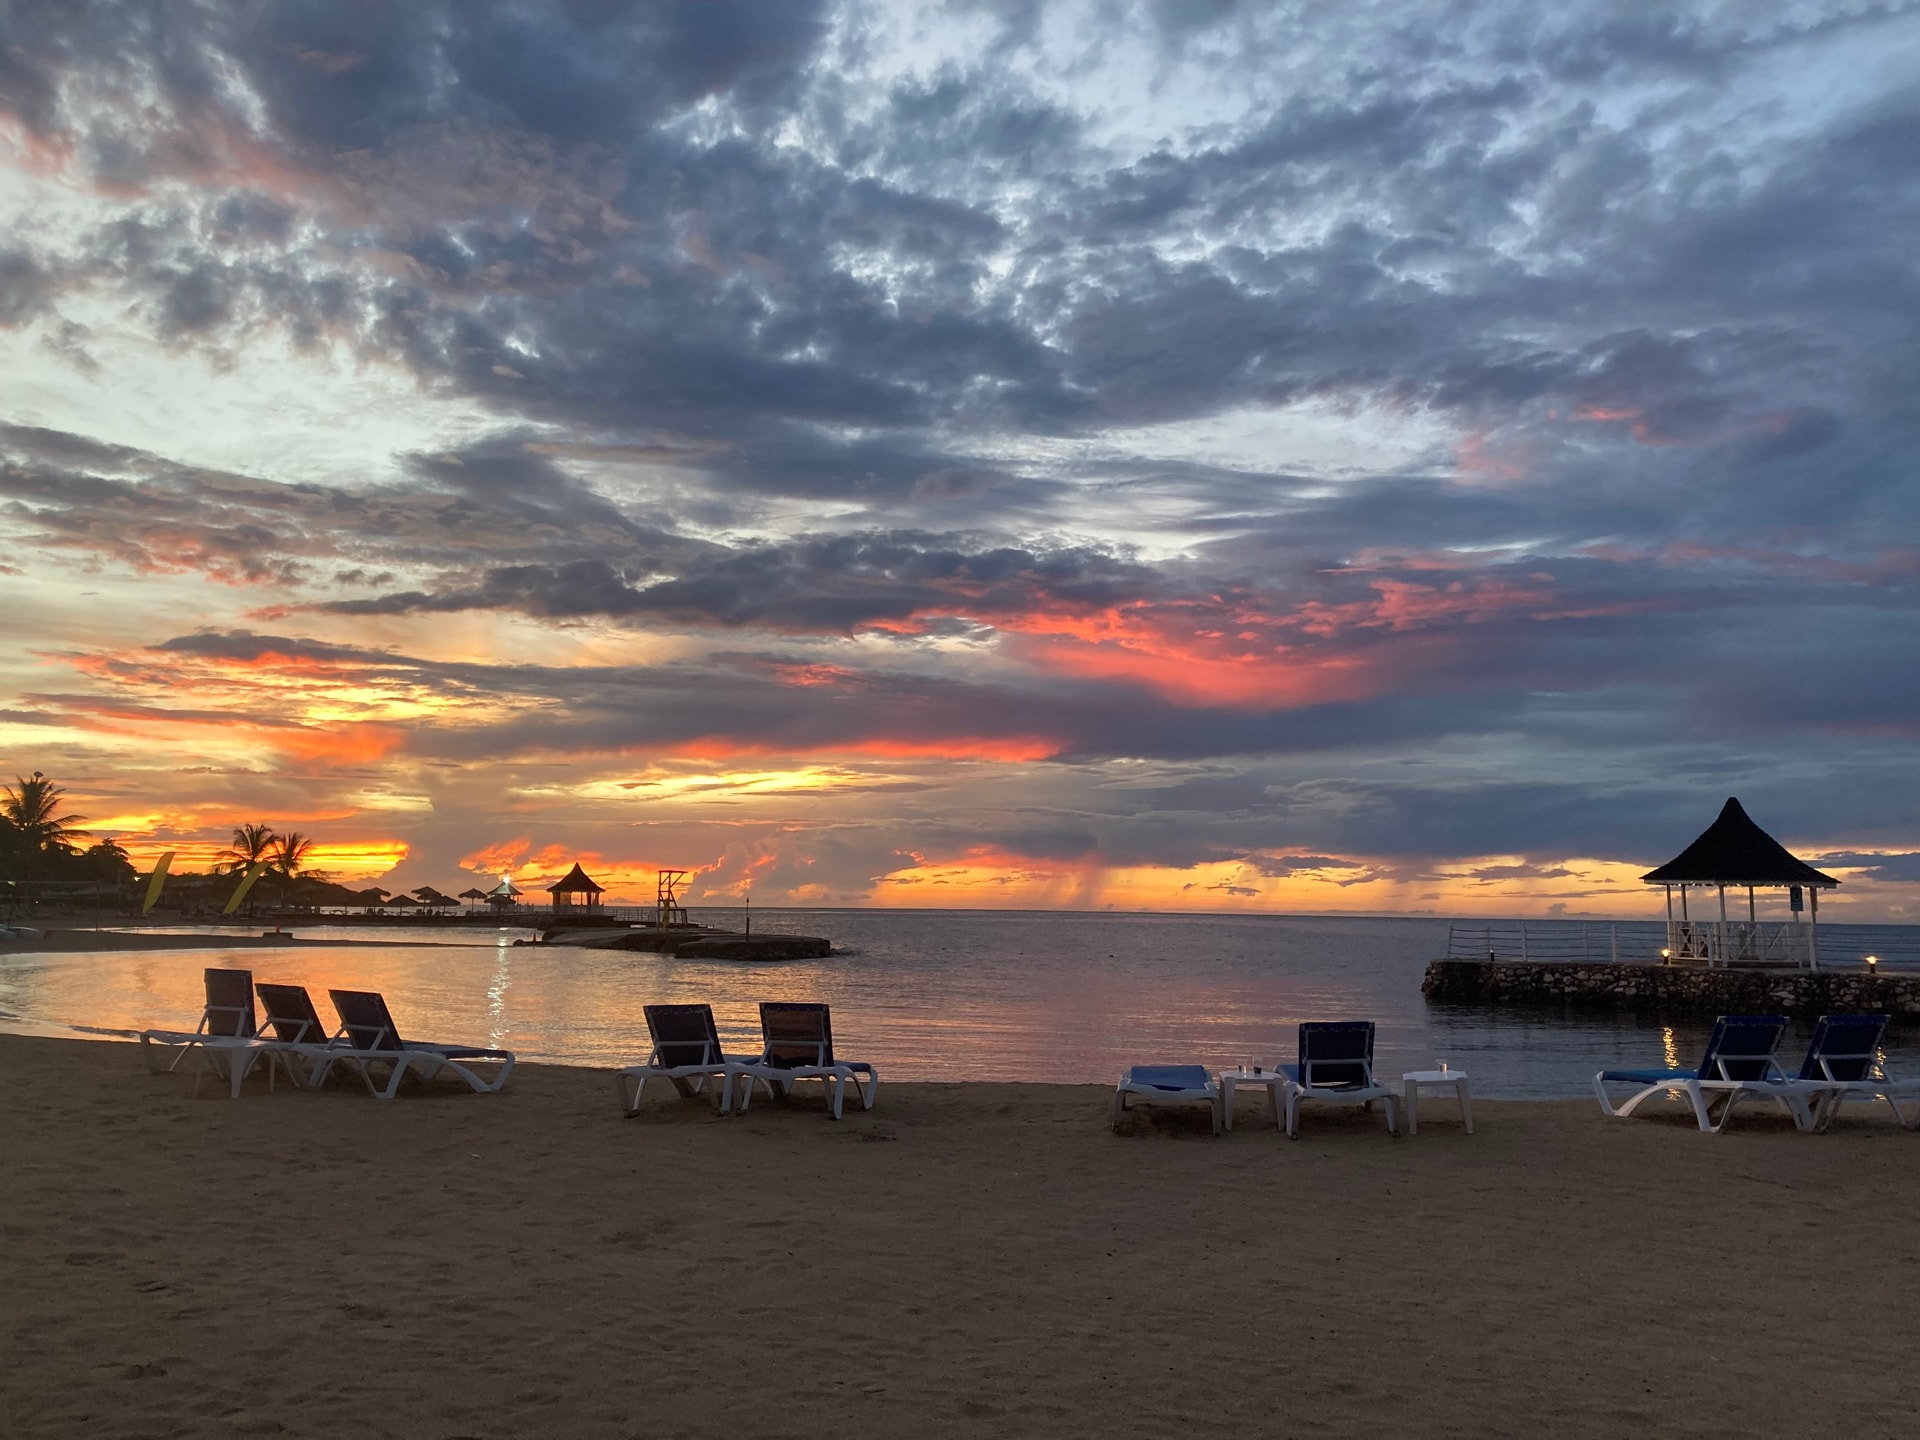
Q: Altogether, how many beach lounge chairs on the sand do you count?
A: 9